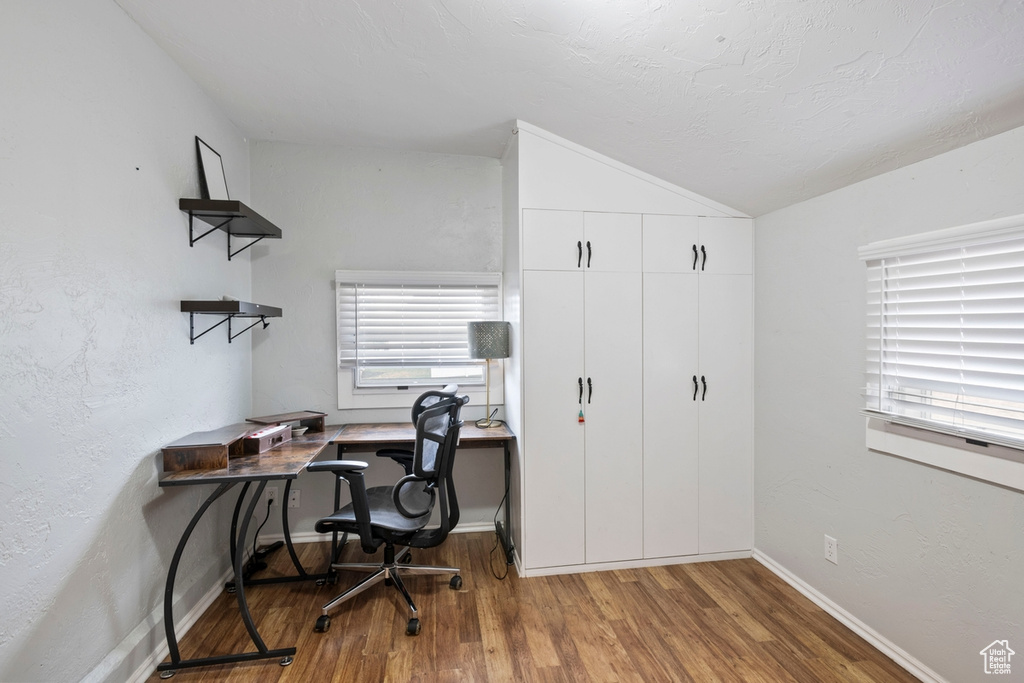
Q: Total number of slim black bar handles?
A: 8